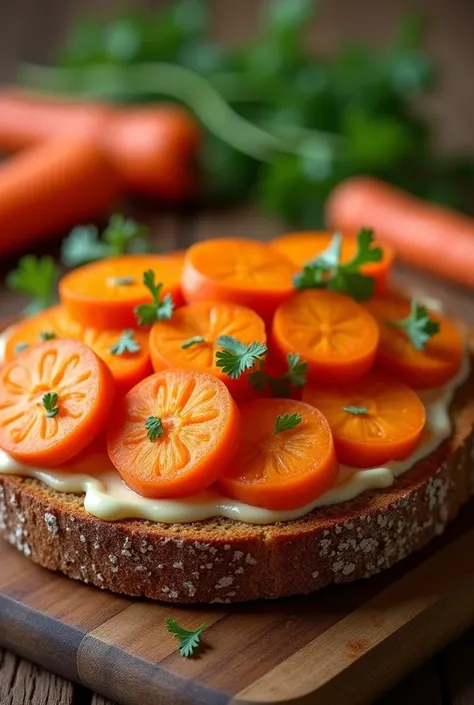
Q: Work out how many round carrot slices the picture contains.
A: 12